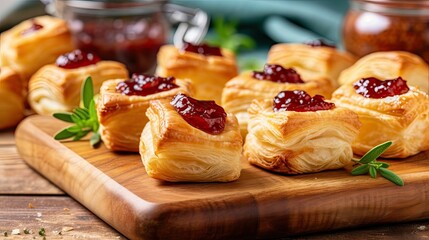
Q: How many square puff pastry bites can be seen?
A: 11